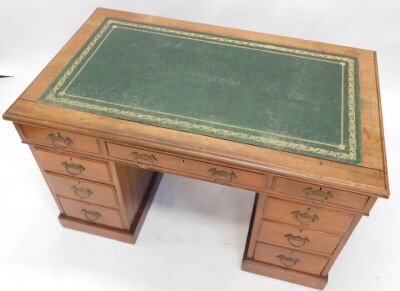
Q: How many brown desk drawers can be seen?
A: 9